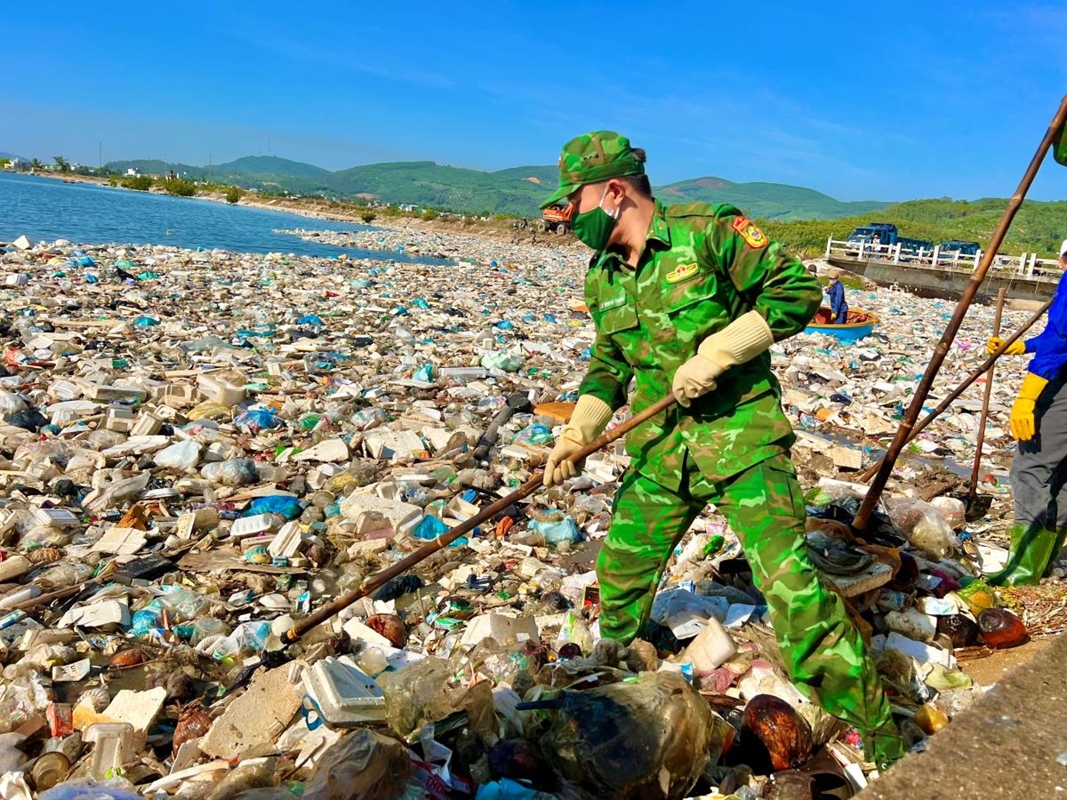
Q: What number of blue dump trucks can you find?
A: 2